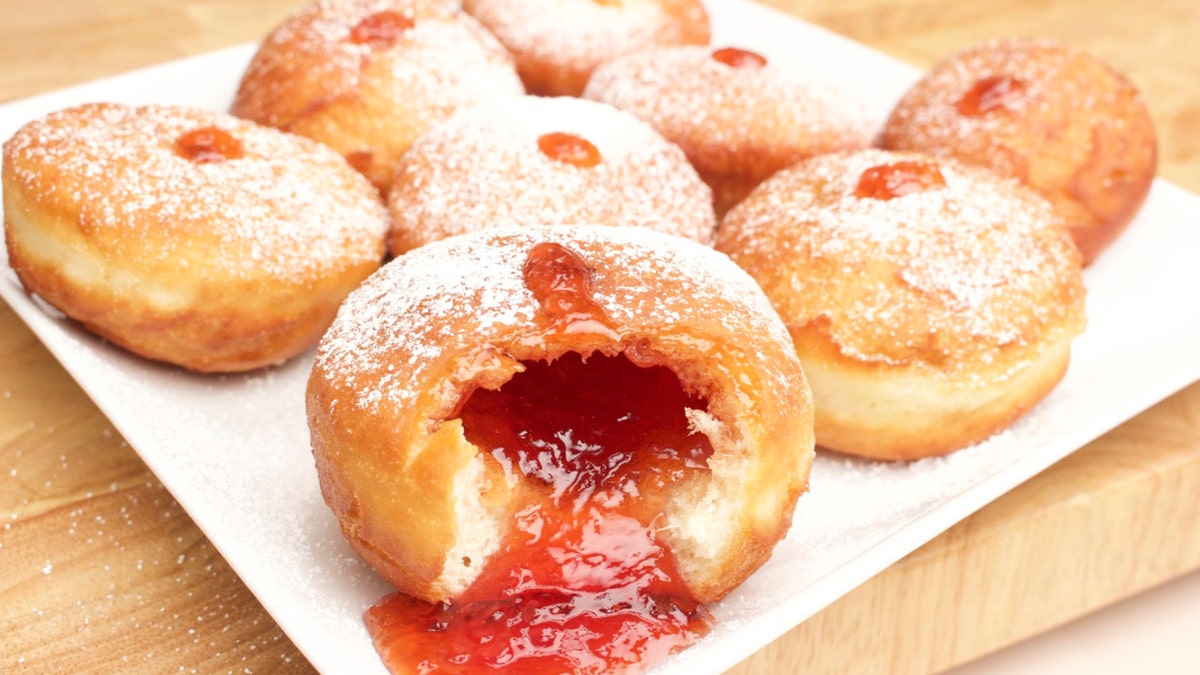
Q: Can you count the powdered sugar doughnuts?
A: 8